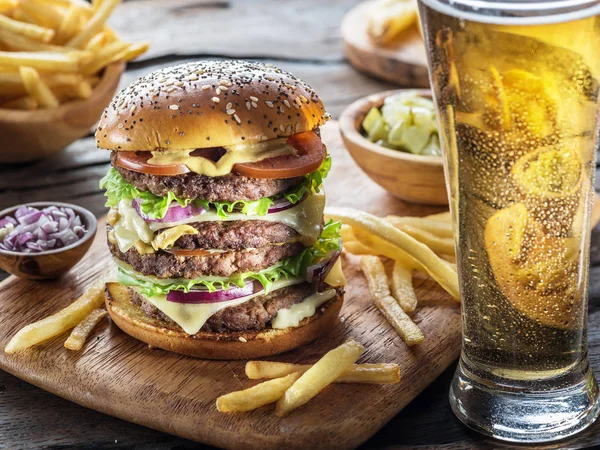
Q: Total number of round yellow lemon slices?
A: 0